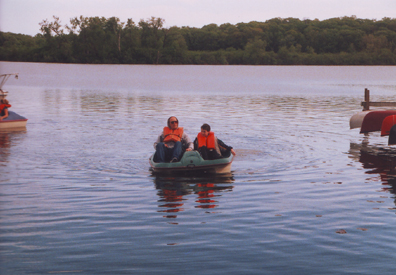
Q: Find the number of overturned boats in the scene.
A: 4